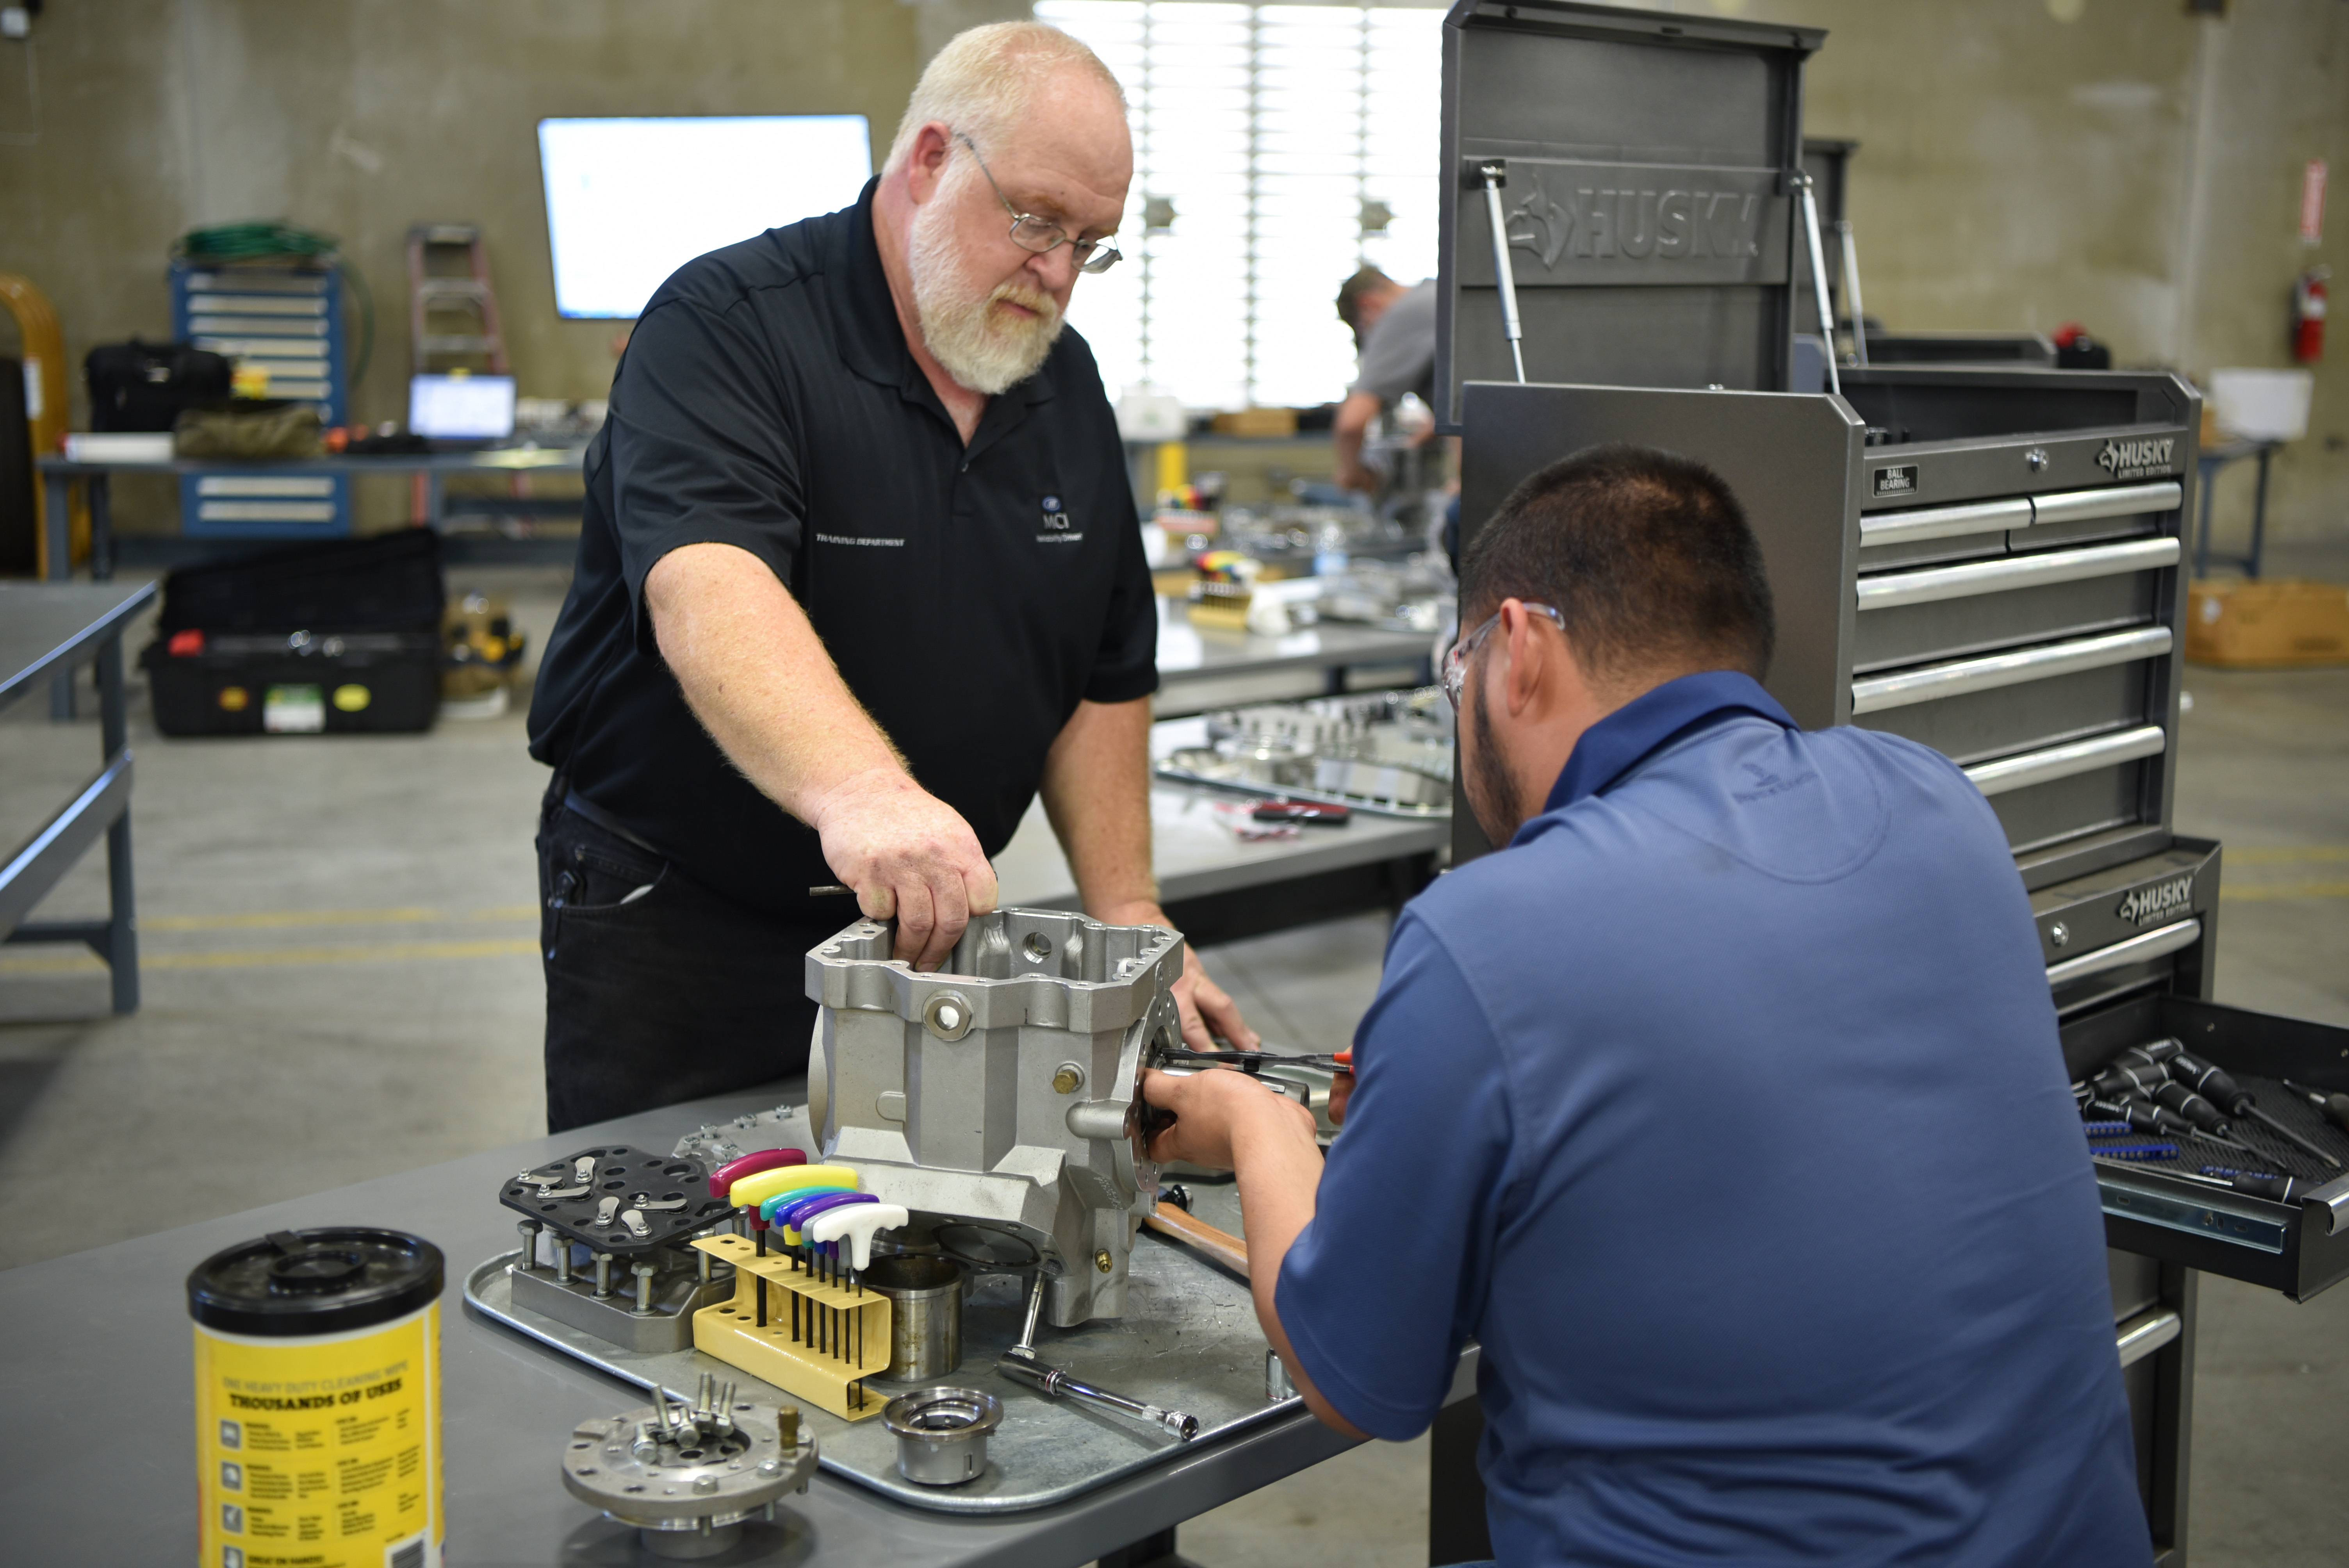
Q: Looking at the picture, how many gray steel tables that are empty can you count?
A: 1